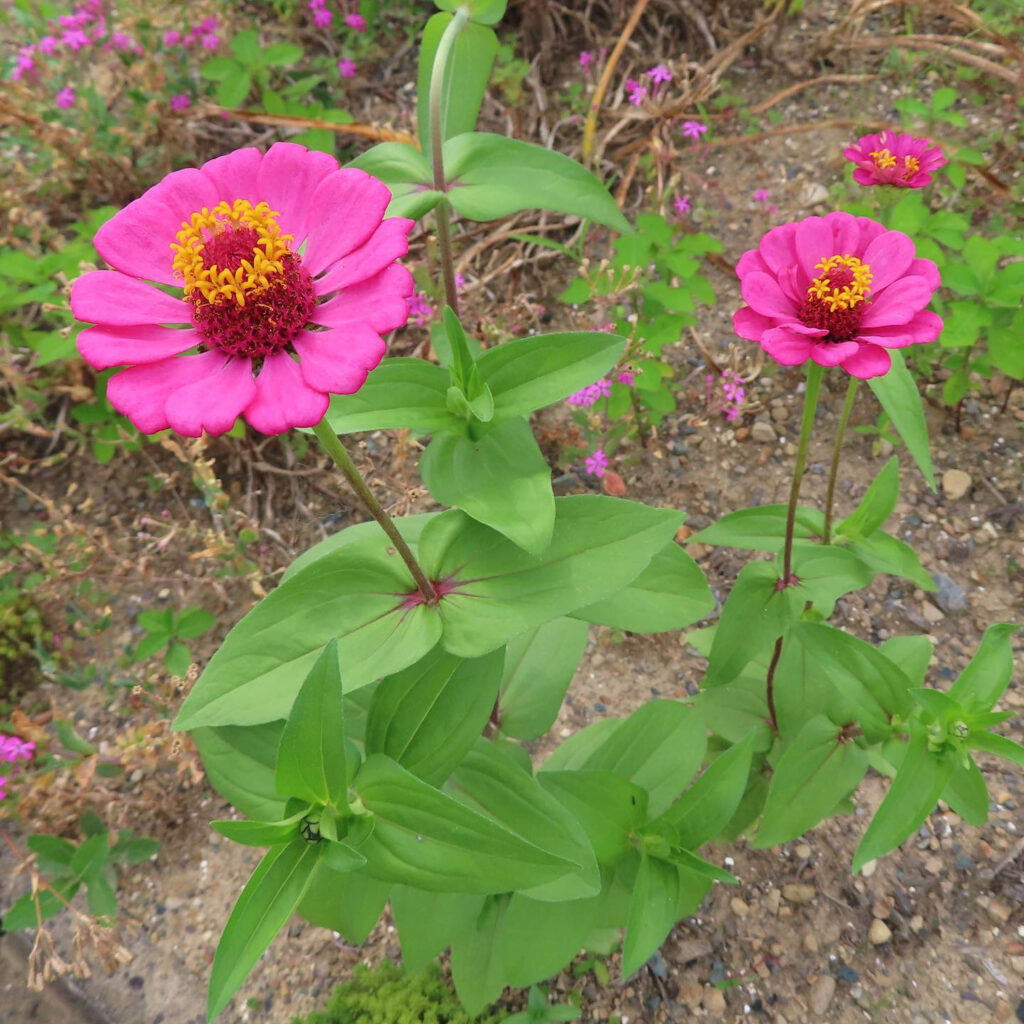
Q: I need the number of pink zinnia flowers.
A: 3